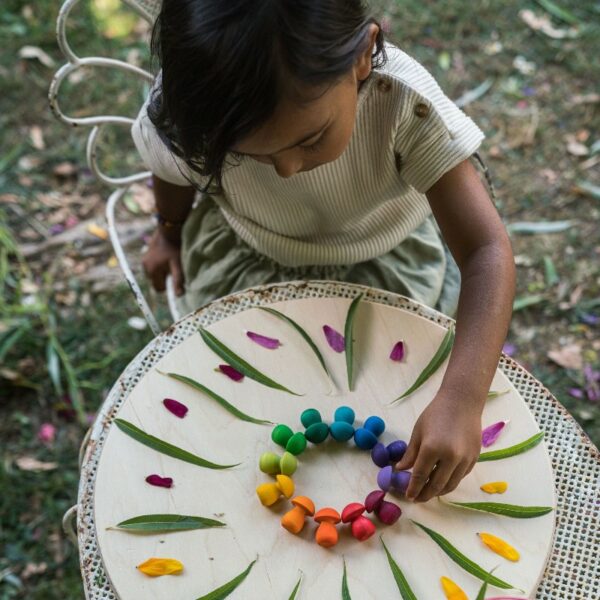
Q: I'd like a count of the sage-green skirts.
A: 1